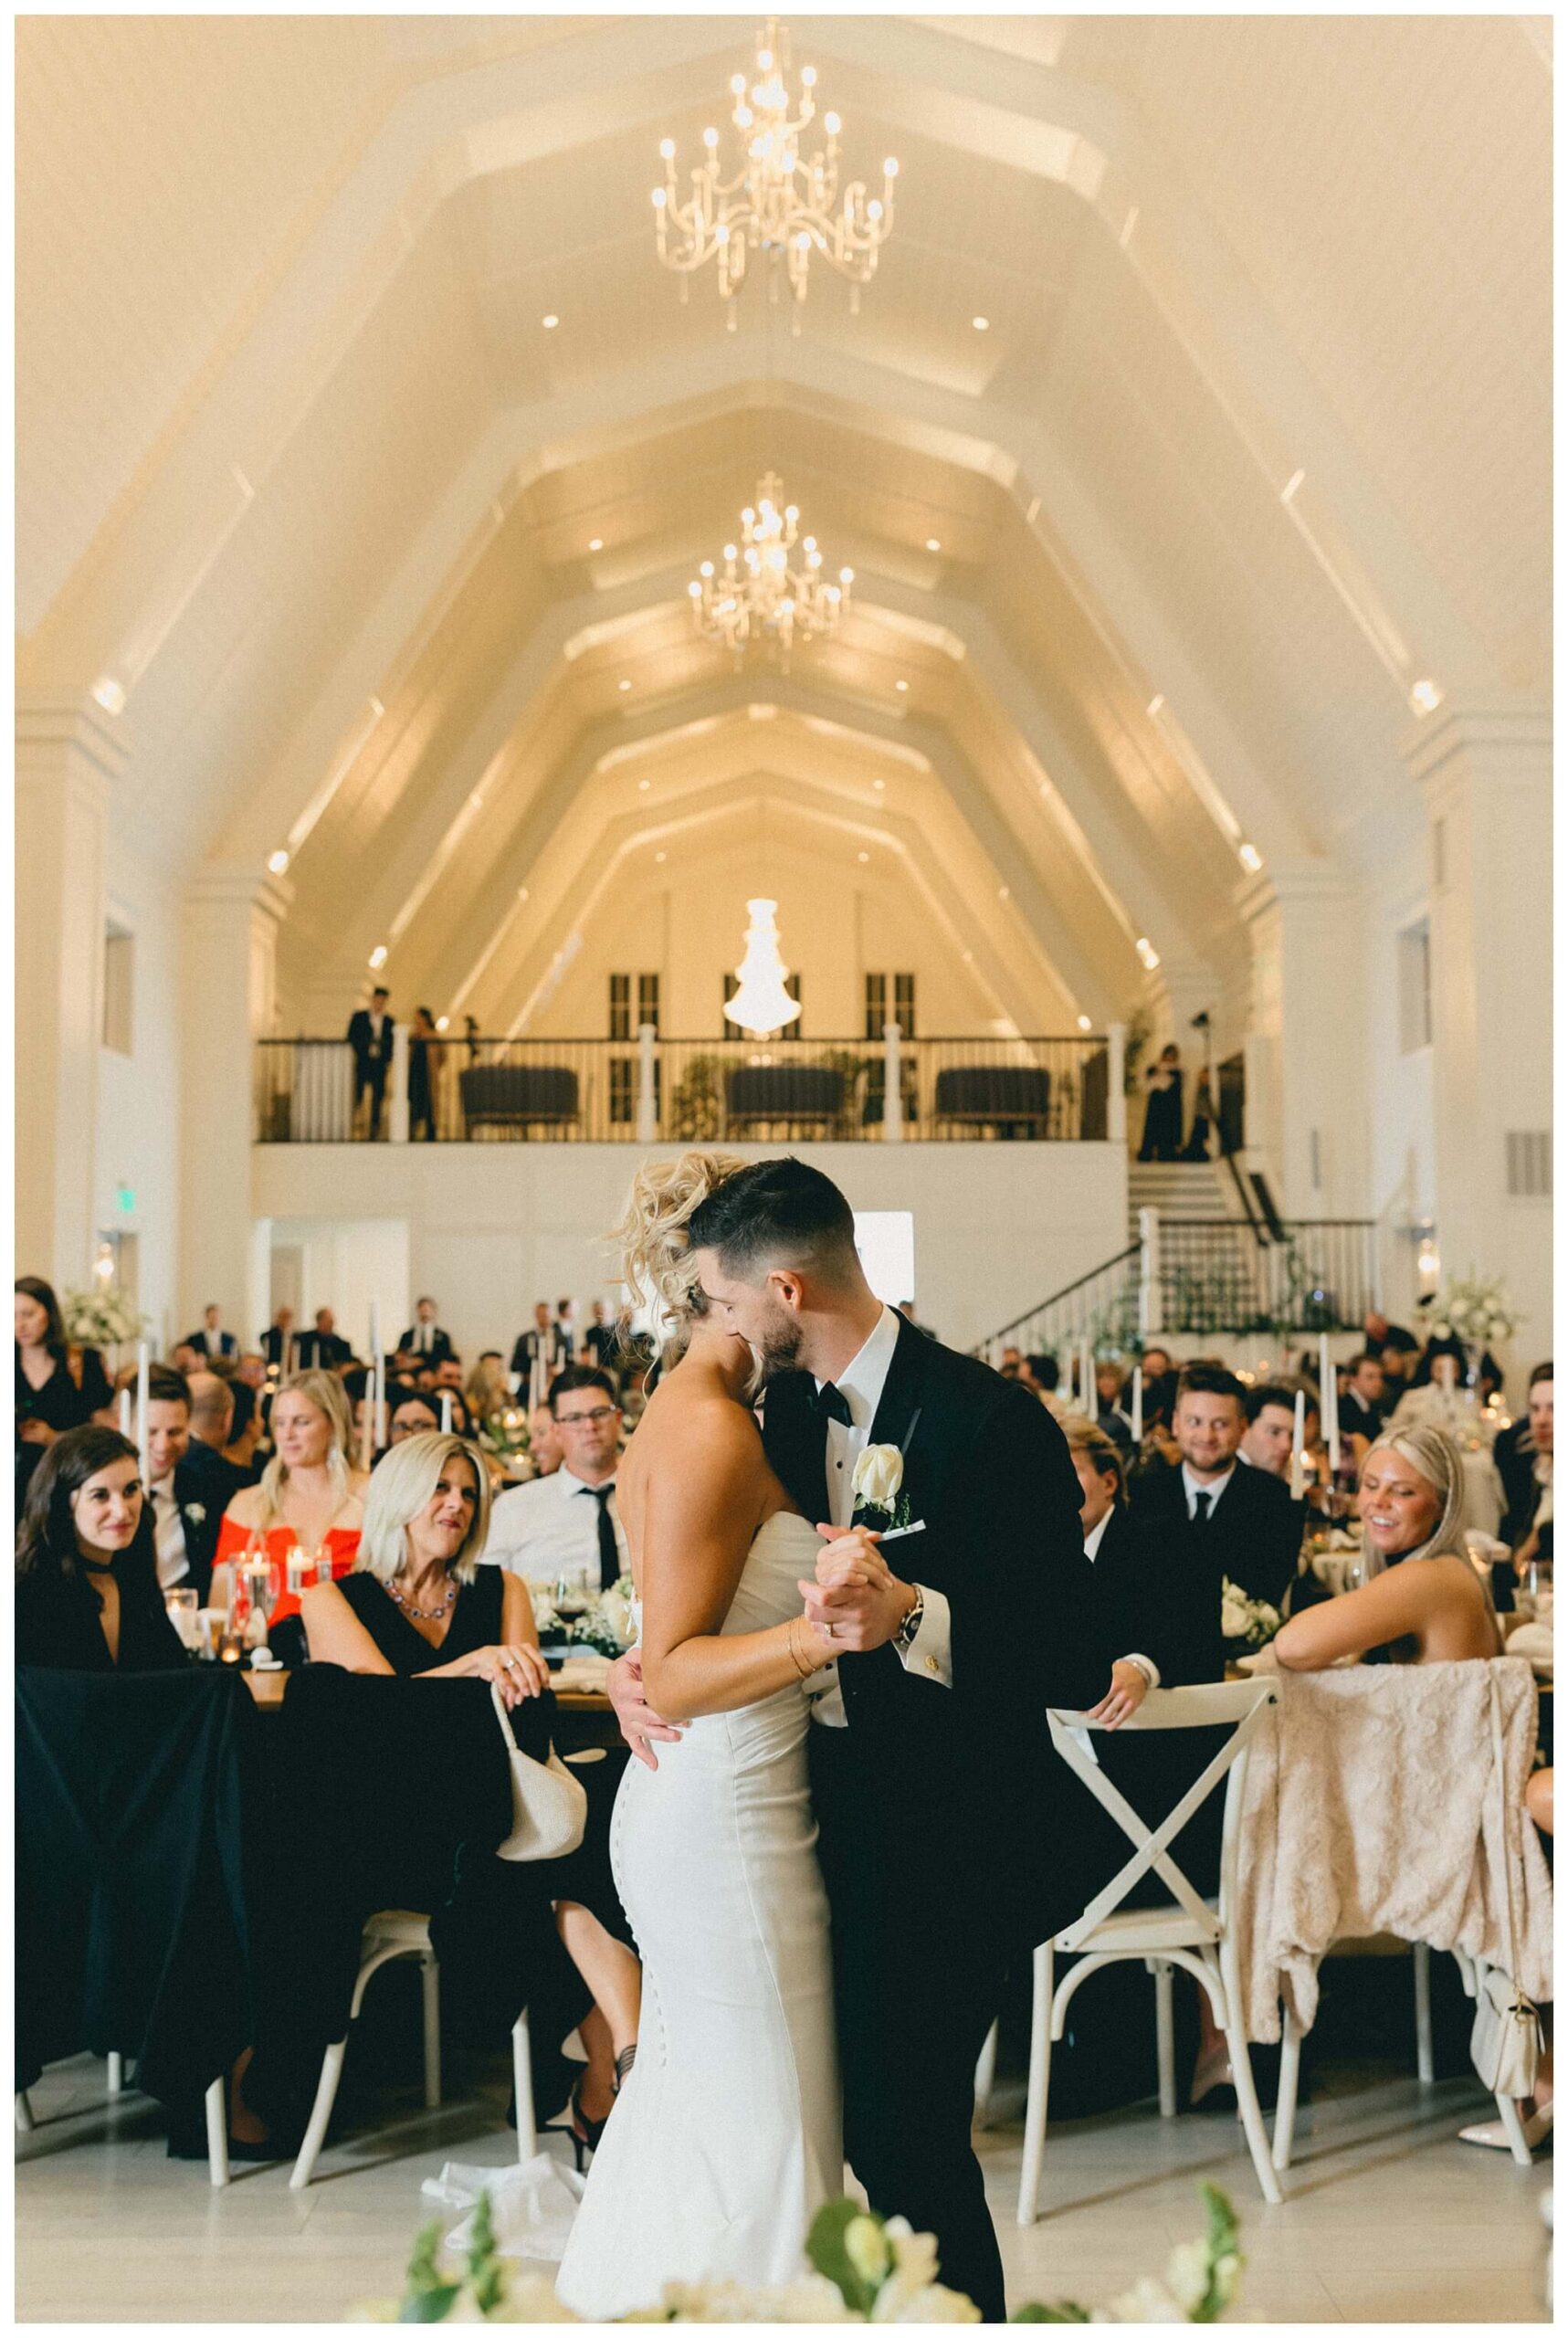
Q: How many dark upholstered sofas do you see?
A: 3